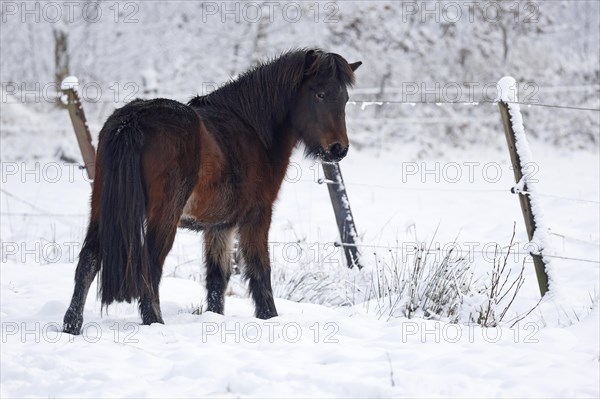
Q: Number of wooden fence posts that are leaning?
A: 3